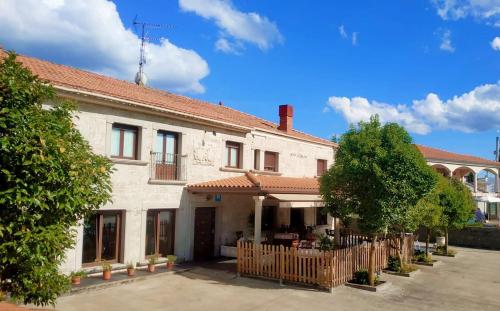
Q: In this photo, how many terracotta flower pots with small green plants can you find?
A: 5